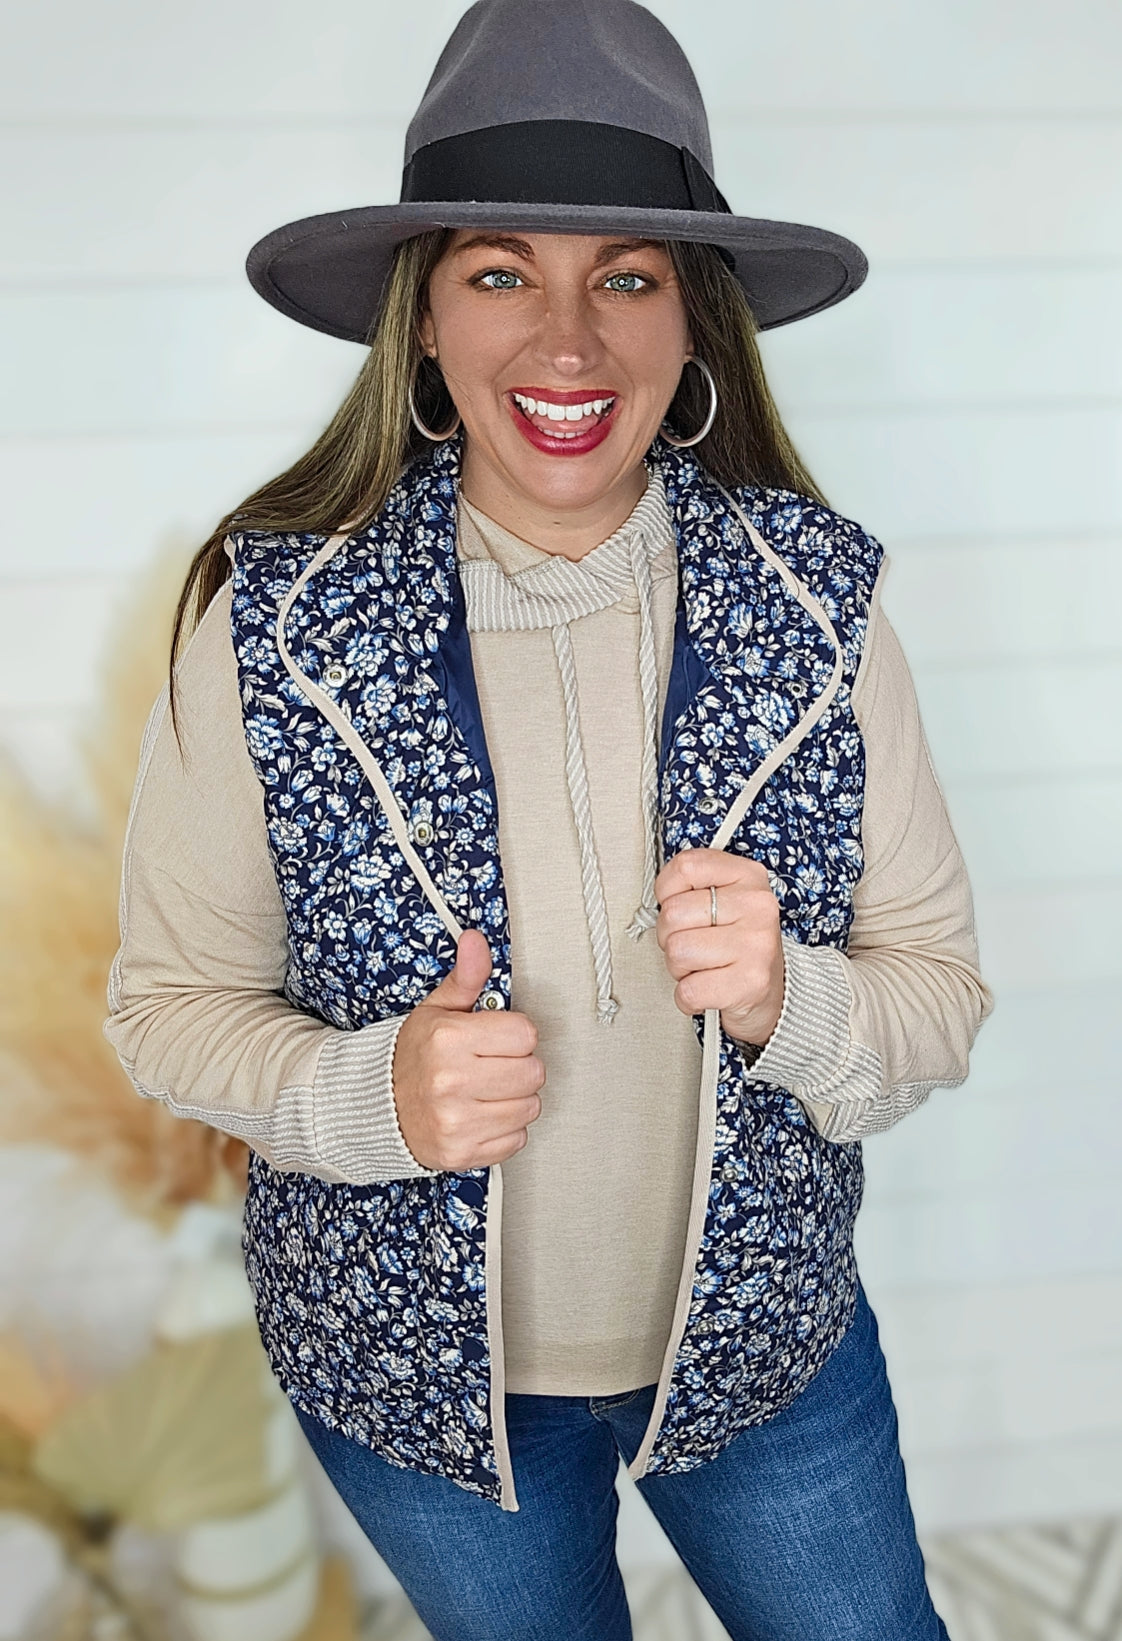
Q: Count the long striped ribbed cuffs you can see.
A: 2